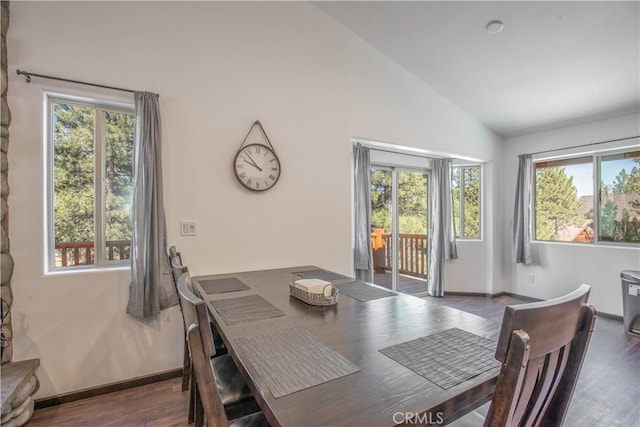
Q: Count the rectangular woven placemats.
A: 6